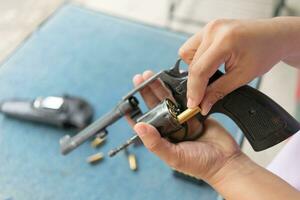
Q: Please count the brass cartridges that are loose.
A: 3